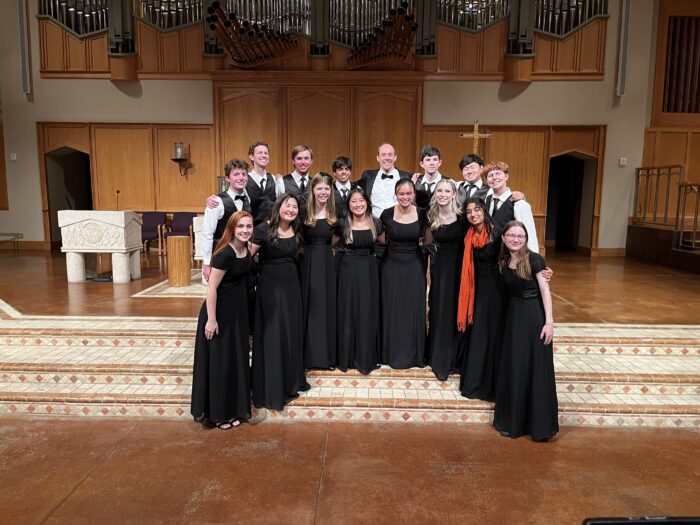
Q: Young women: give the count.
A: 8